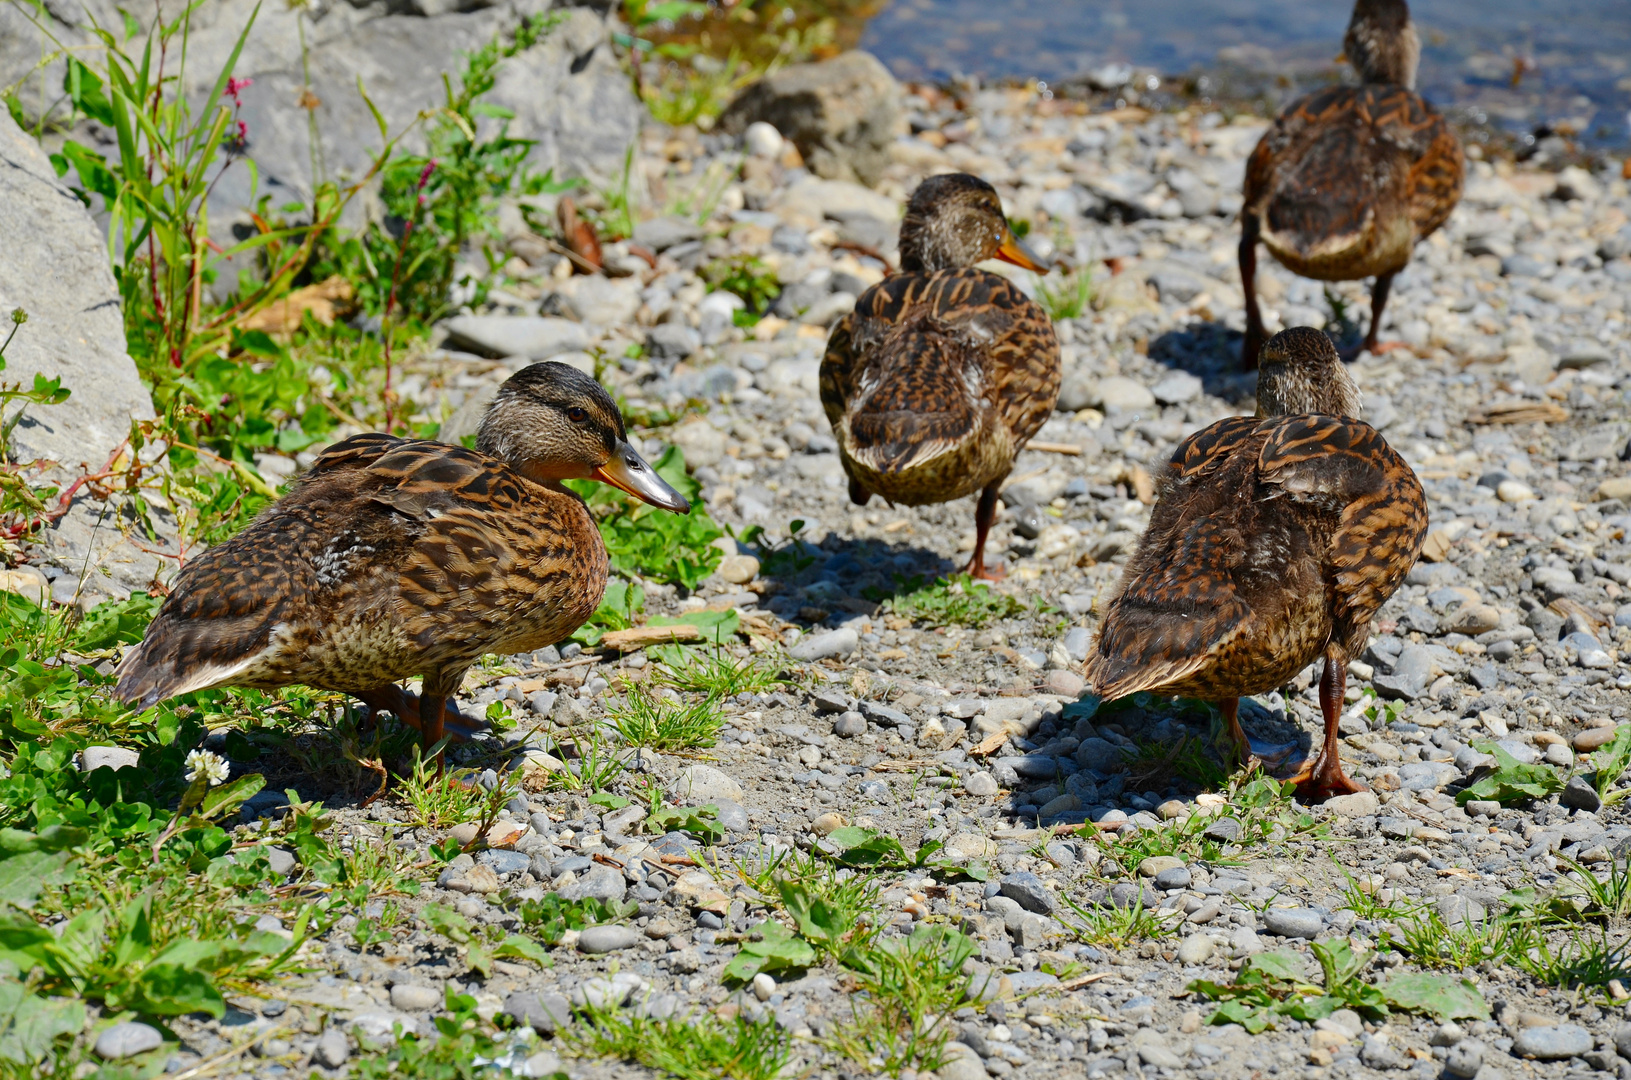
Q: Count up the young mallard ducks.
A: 4